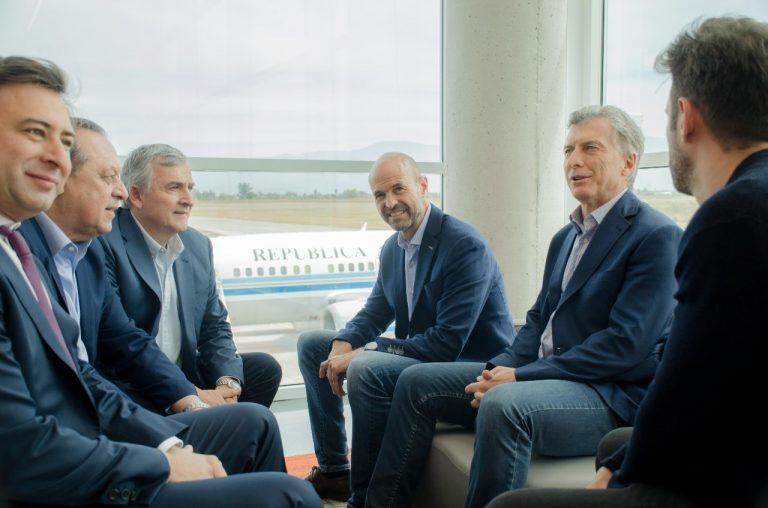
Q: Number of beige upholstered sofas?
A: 1